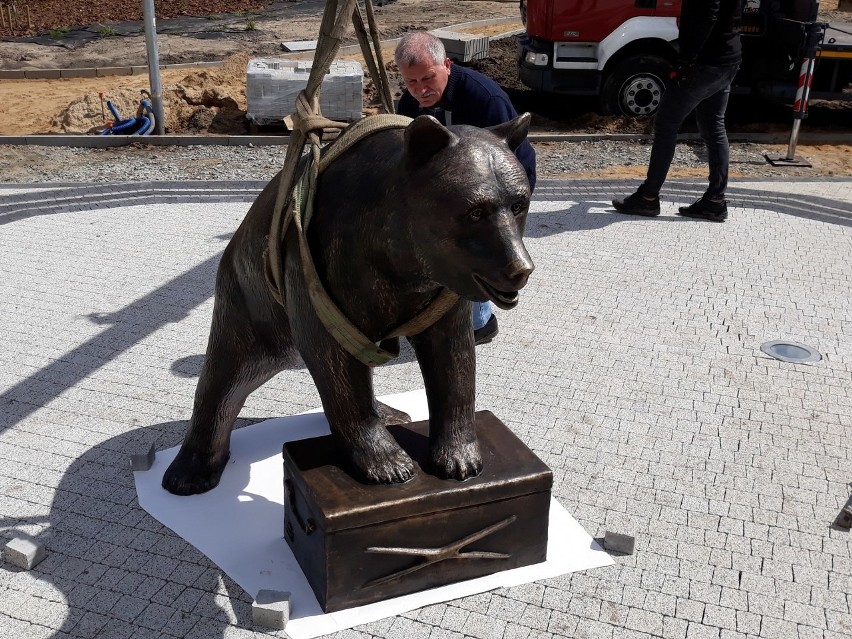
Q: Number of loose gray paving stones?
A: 4